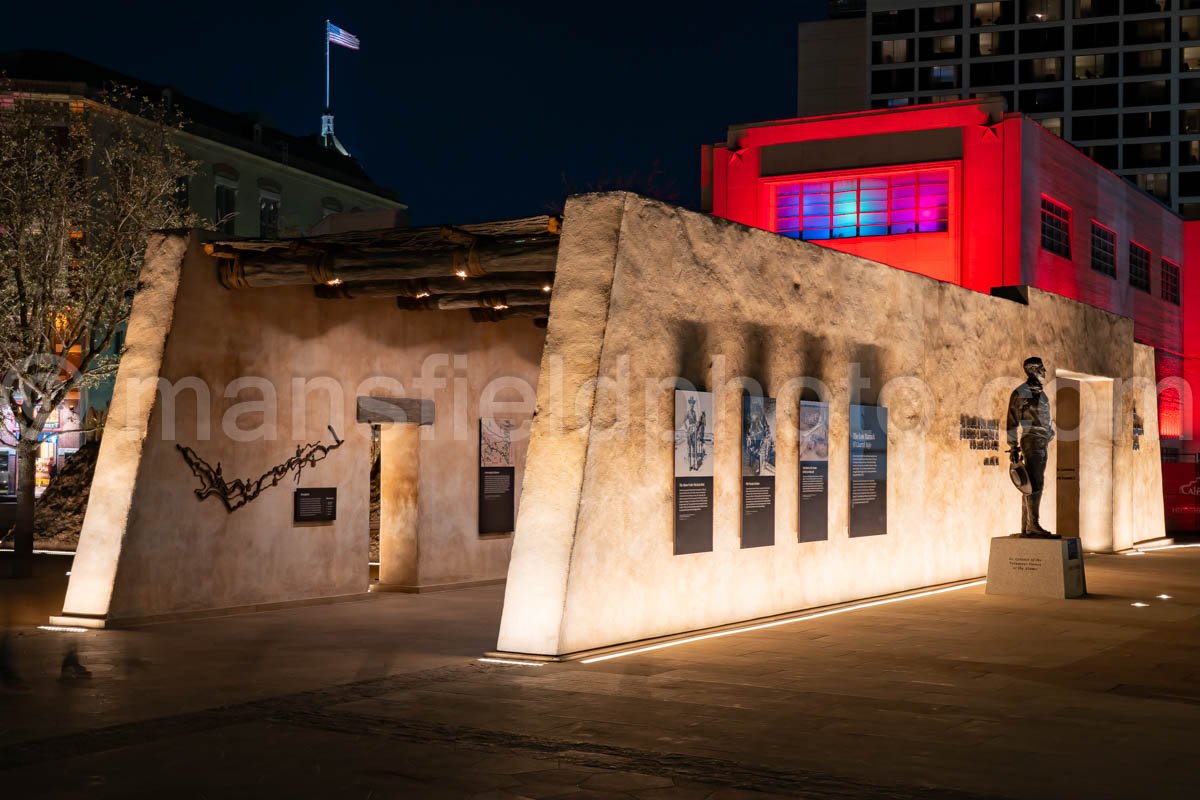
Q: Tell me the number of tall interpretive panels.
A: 5